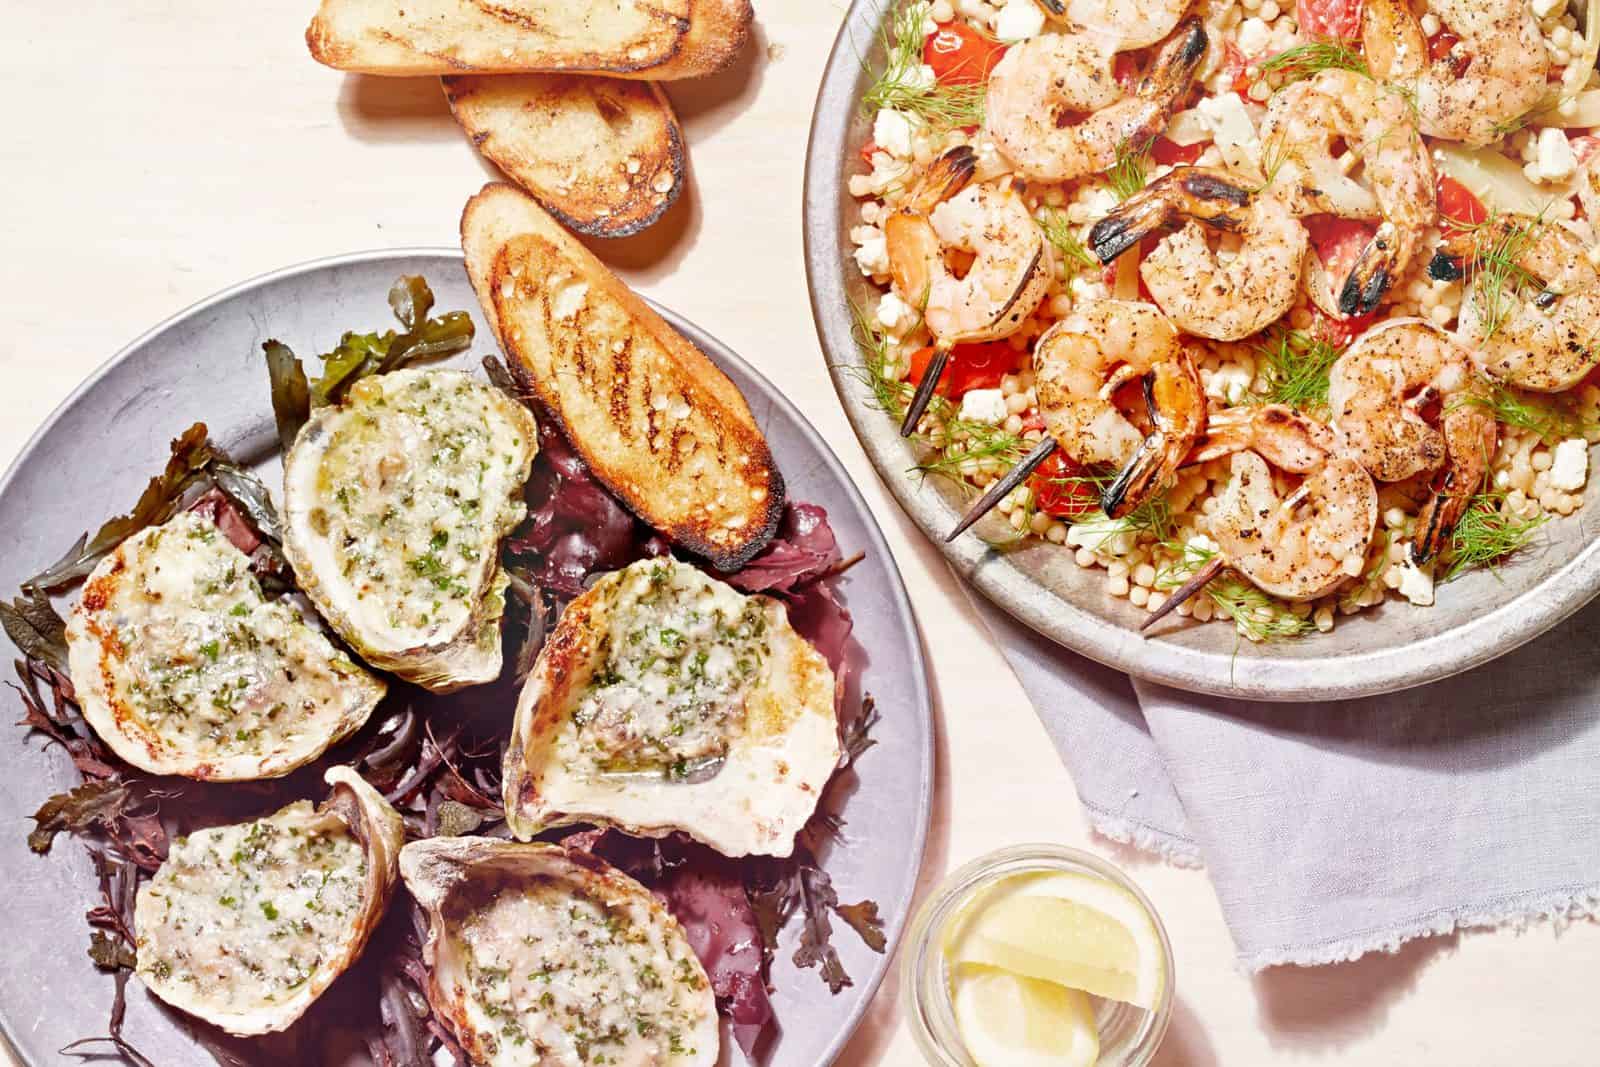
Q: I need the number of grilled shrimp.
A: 10